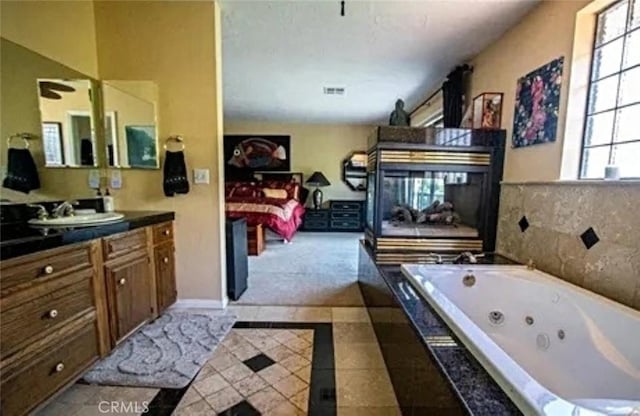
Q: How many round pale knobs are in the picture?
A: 6